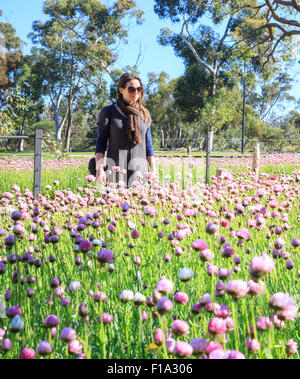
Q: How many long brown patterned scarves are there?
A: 1